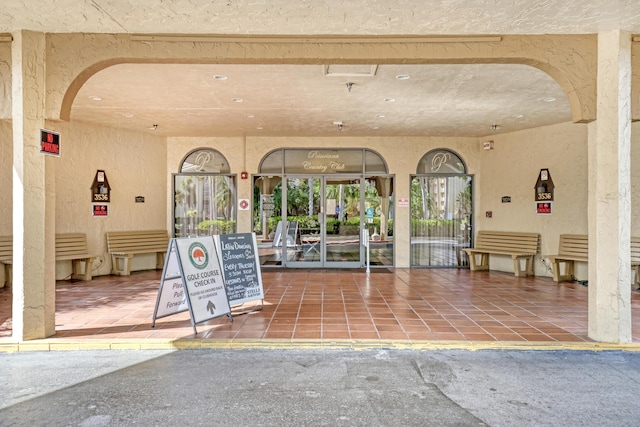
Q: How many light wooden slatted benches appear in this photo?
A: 4